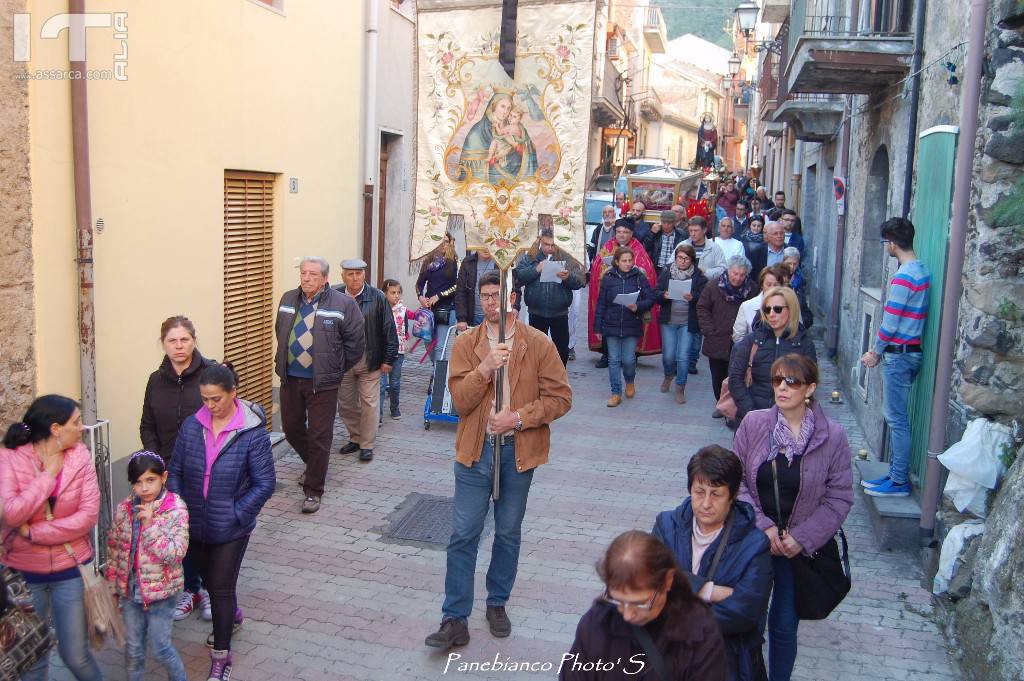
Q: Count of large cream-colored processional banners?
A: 1